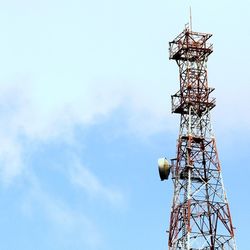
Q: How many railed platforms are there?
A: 2